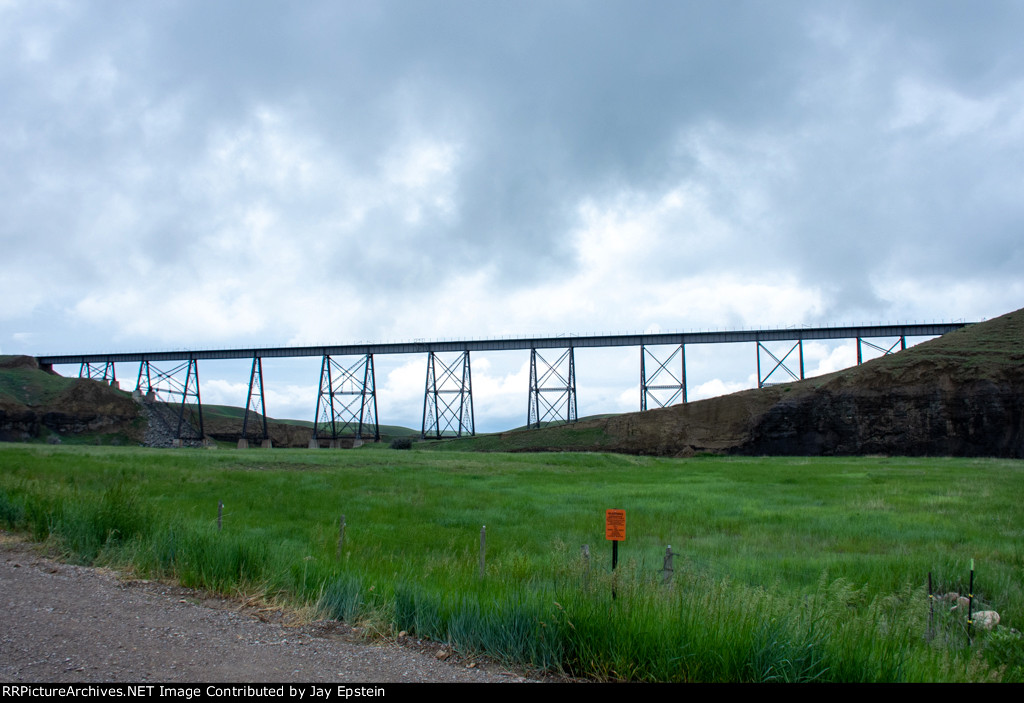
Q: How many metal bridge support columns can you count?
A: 9